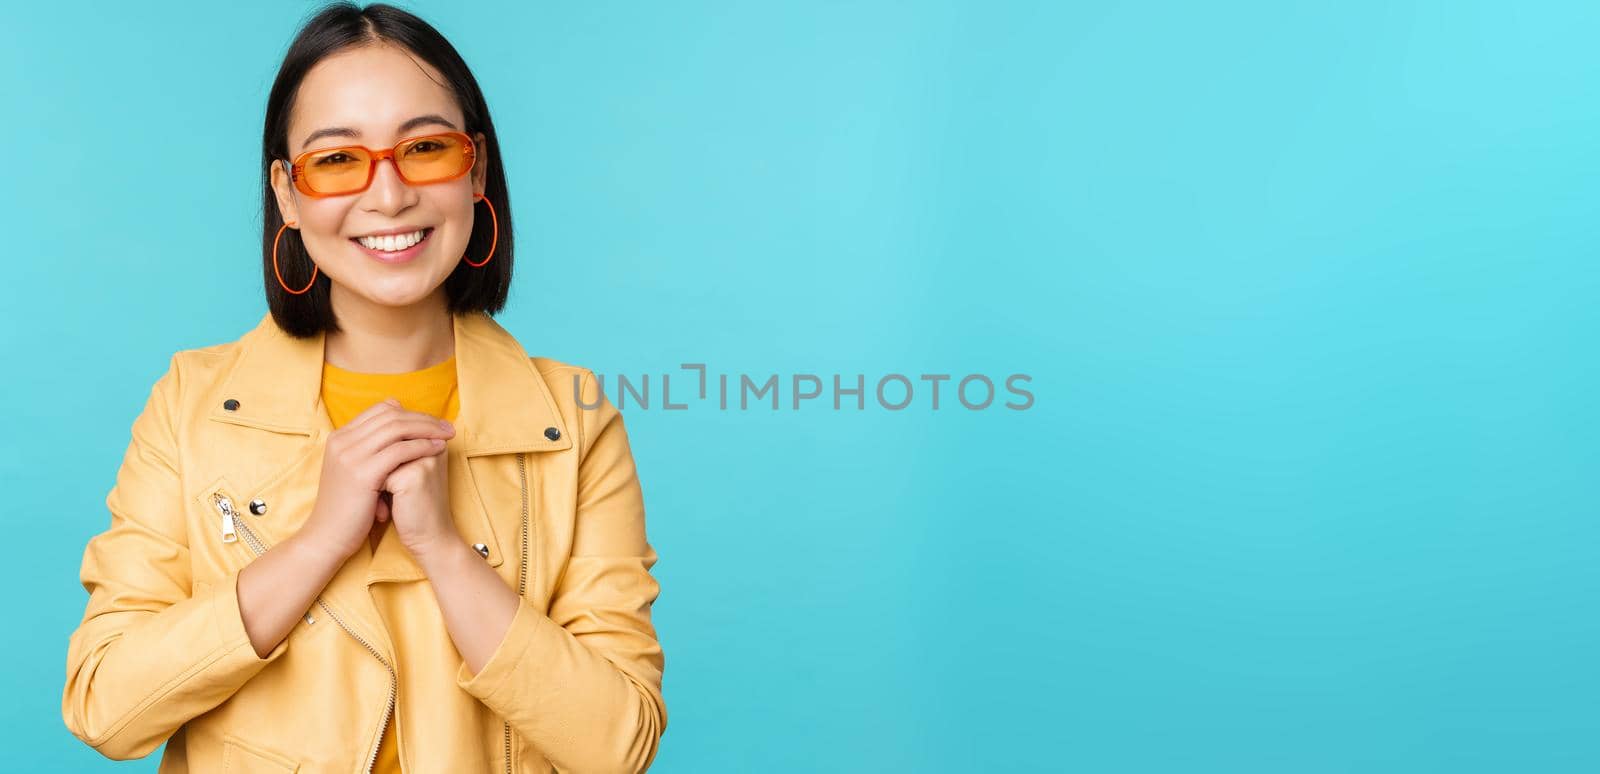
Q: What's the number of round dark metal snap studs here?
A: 4